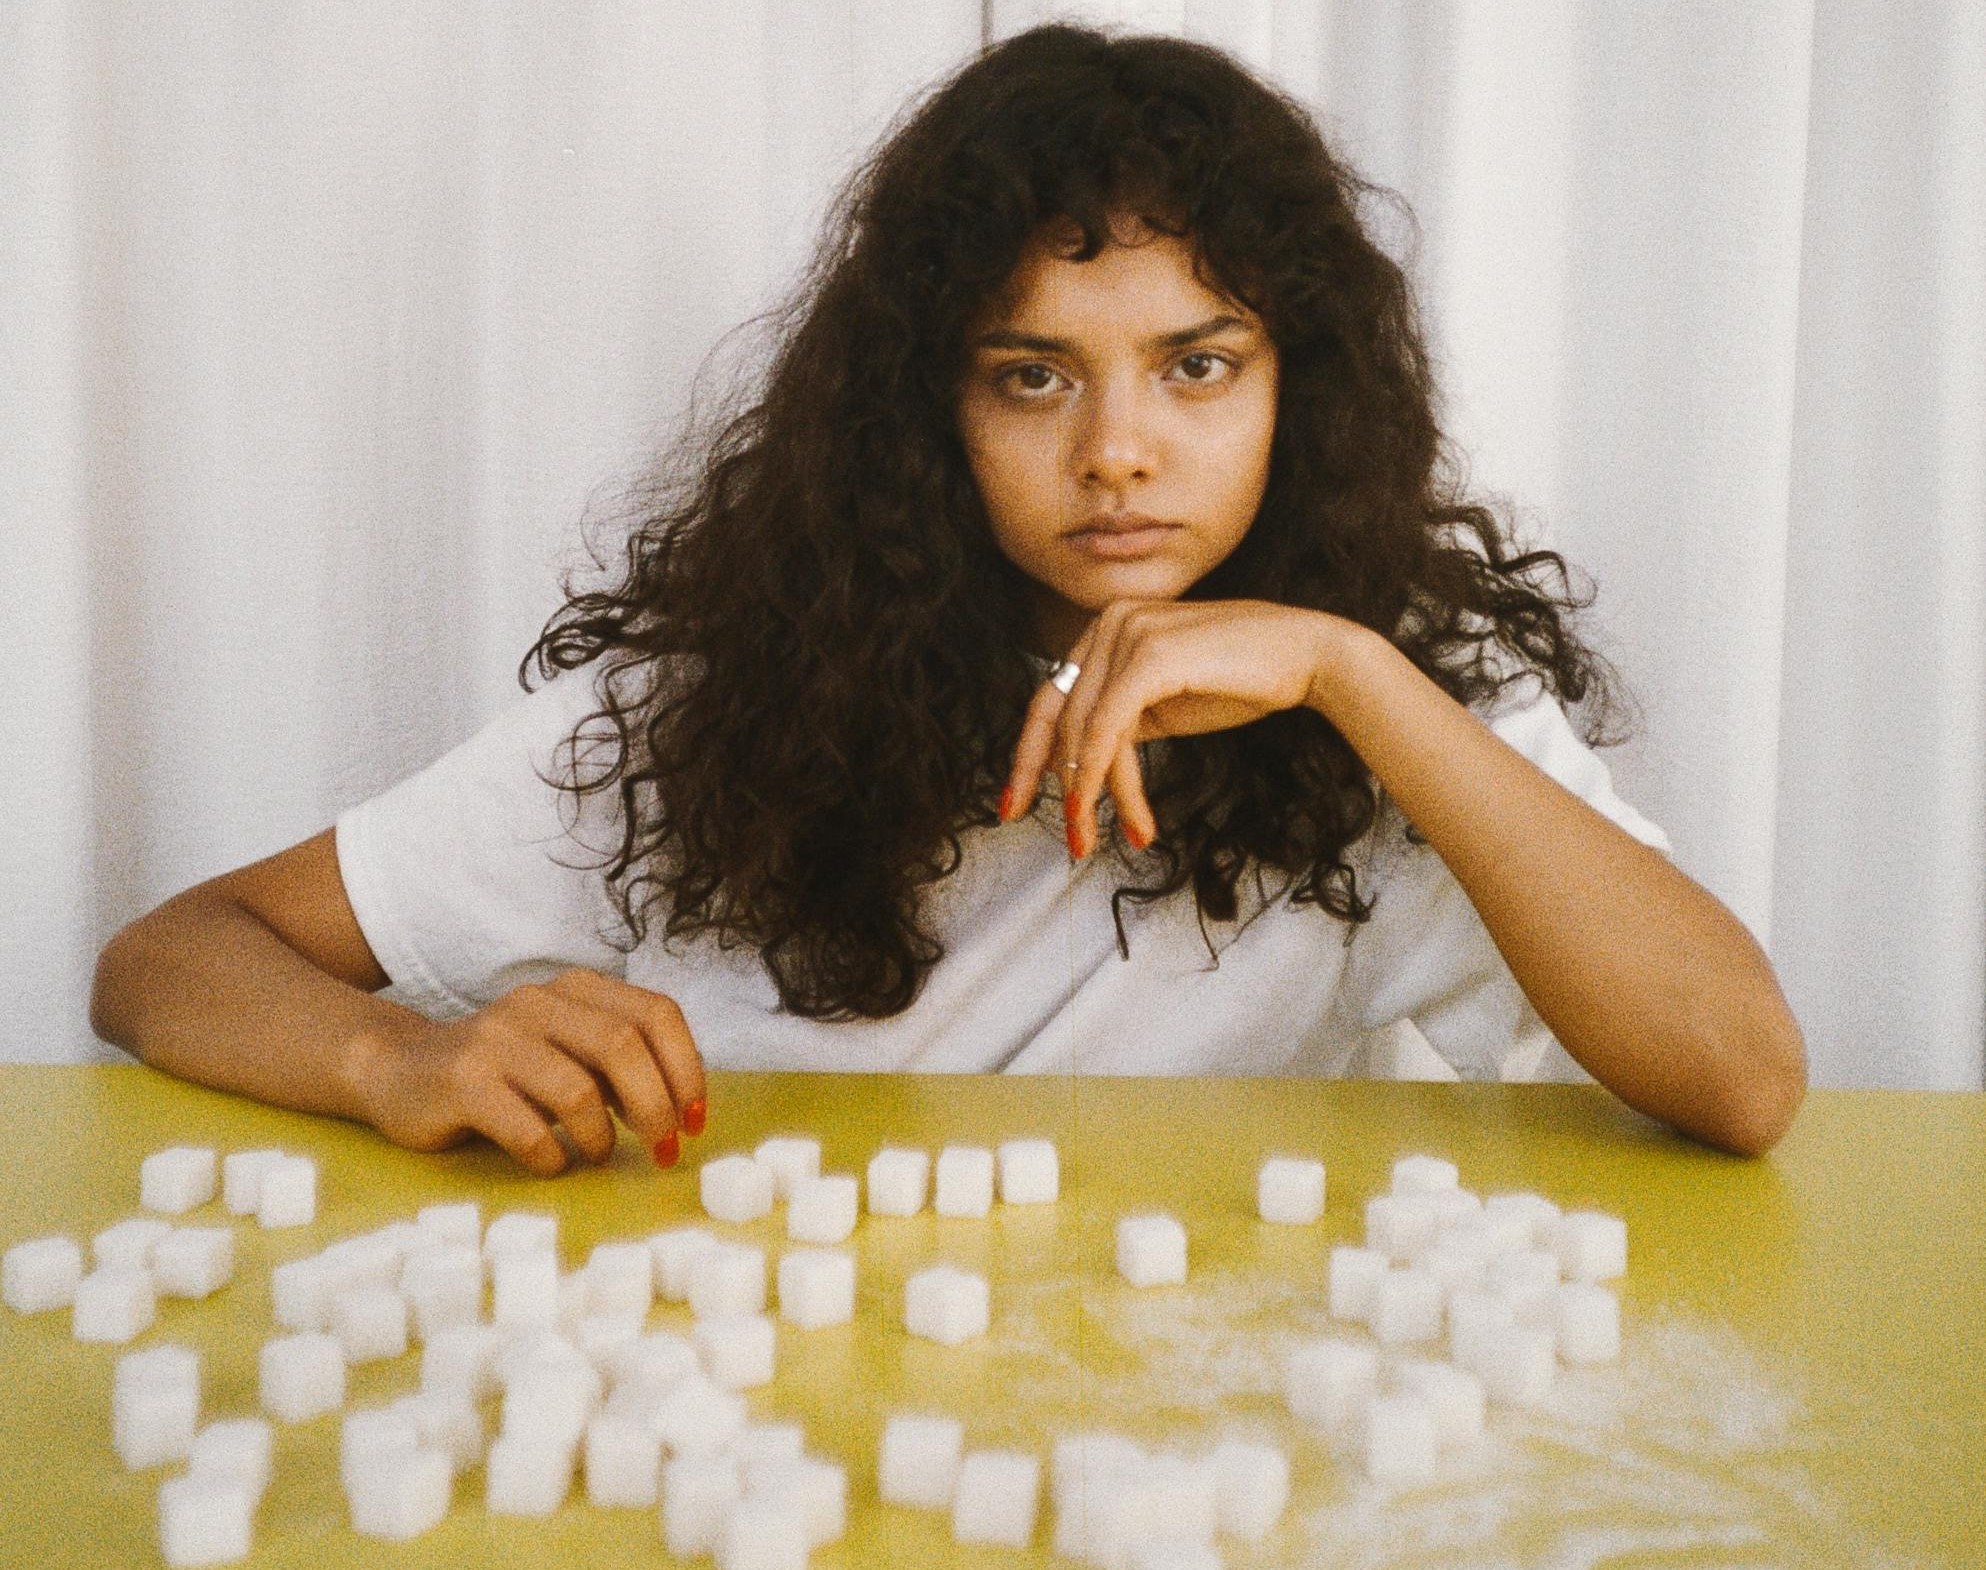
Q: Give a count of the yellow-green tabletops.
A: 1